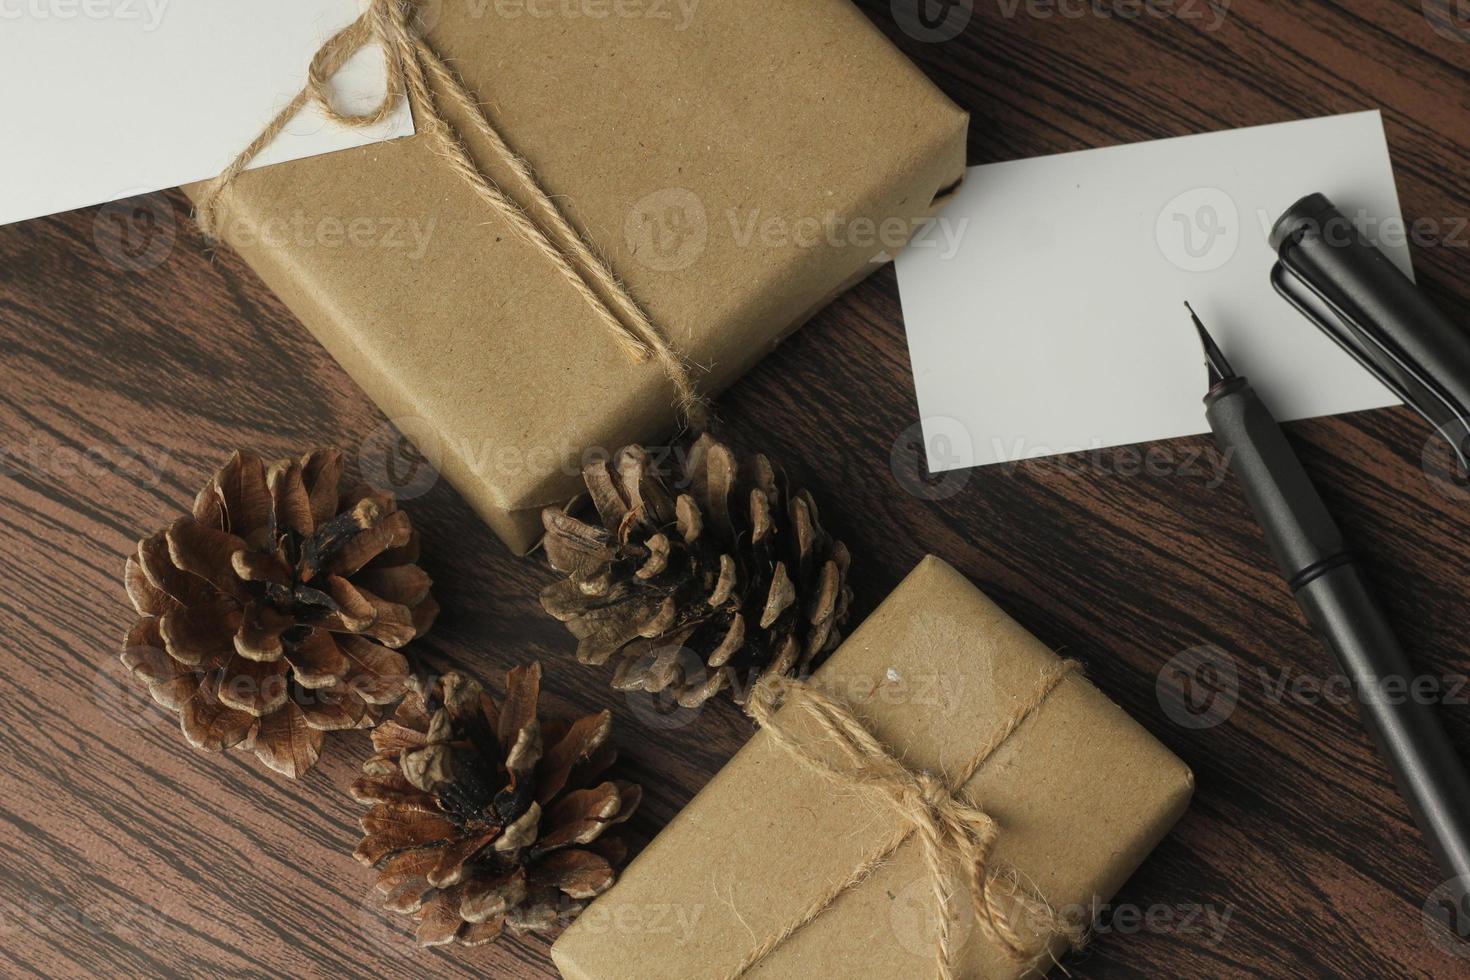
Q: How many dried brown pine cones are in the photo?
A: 3